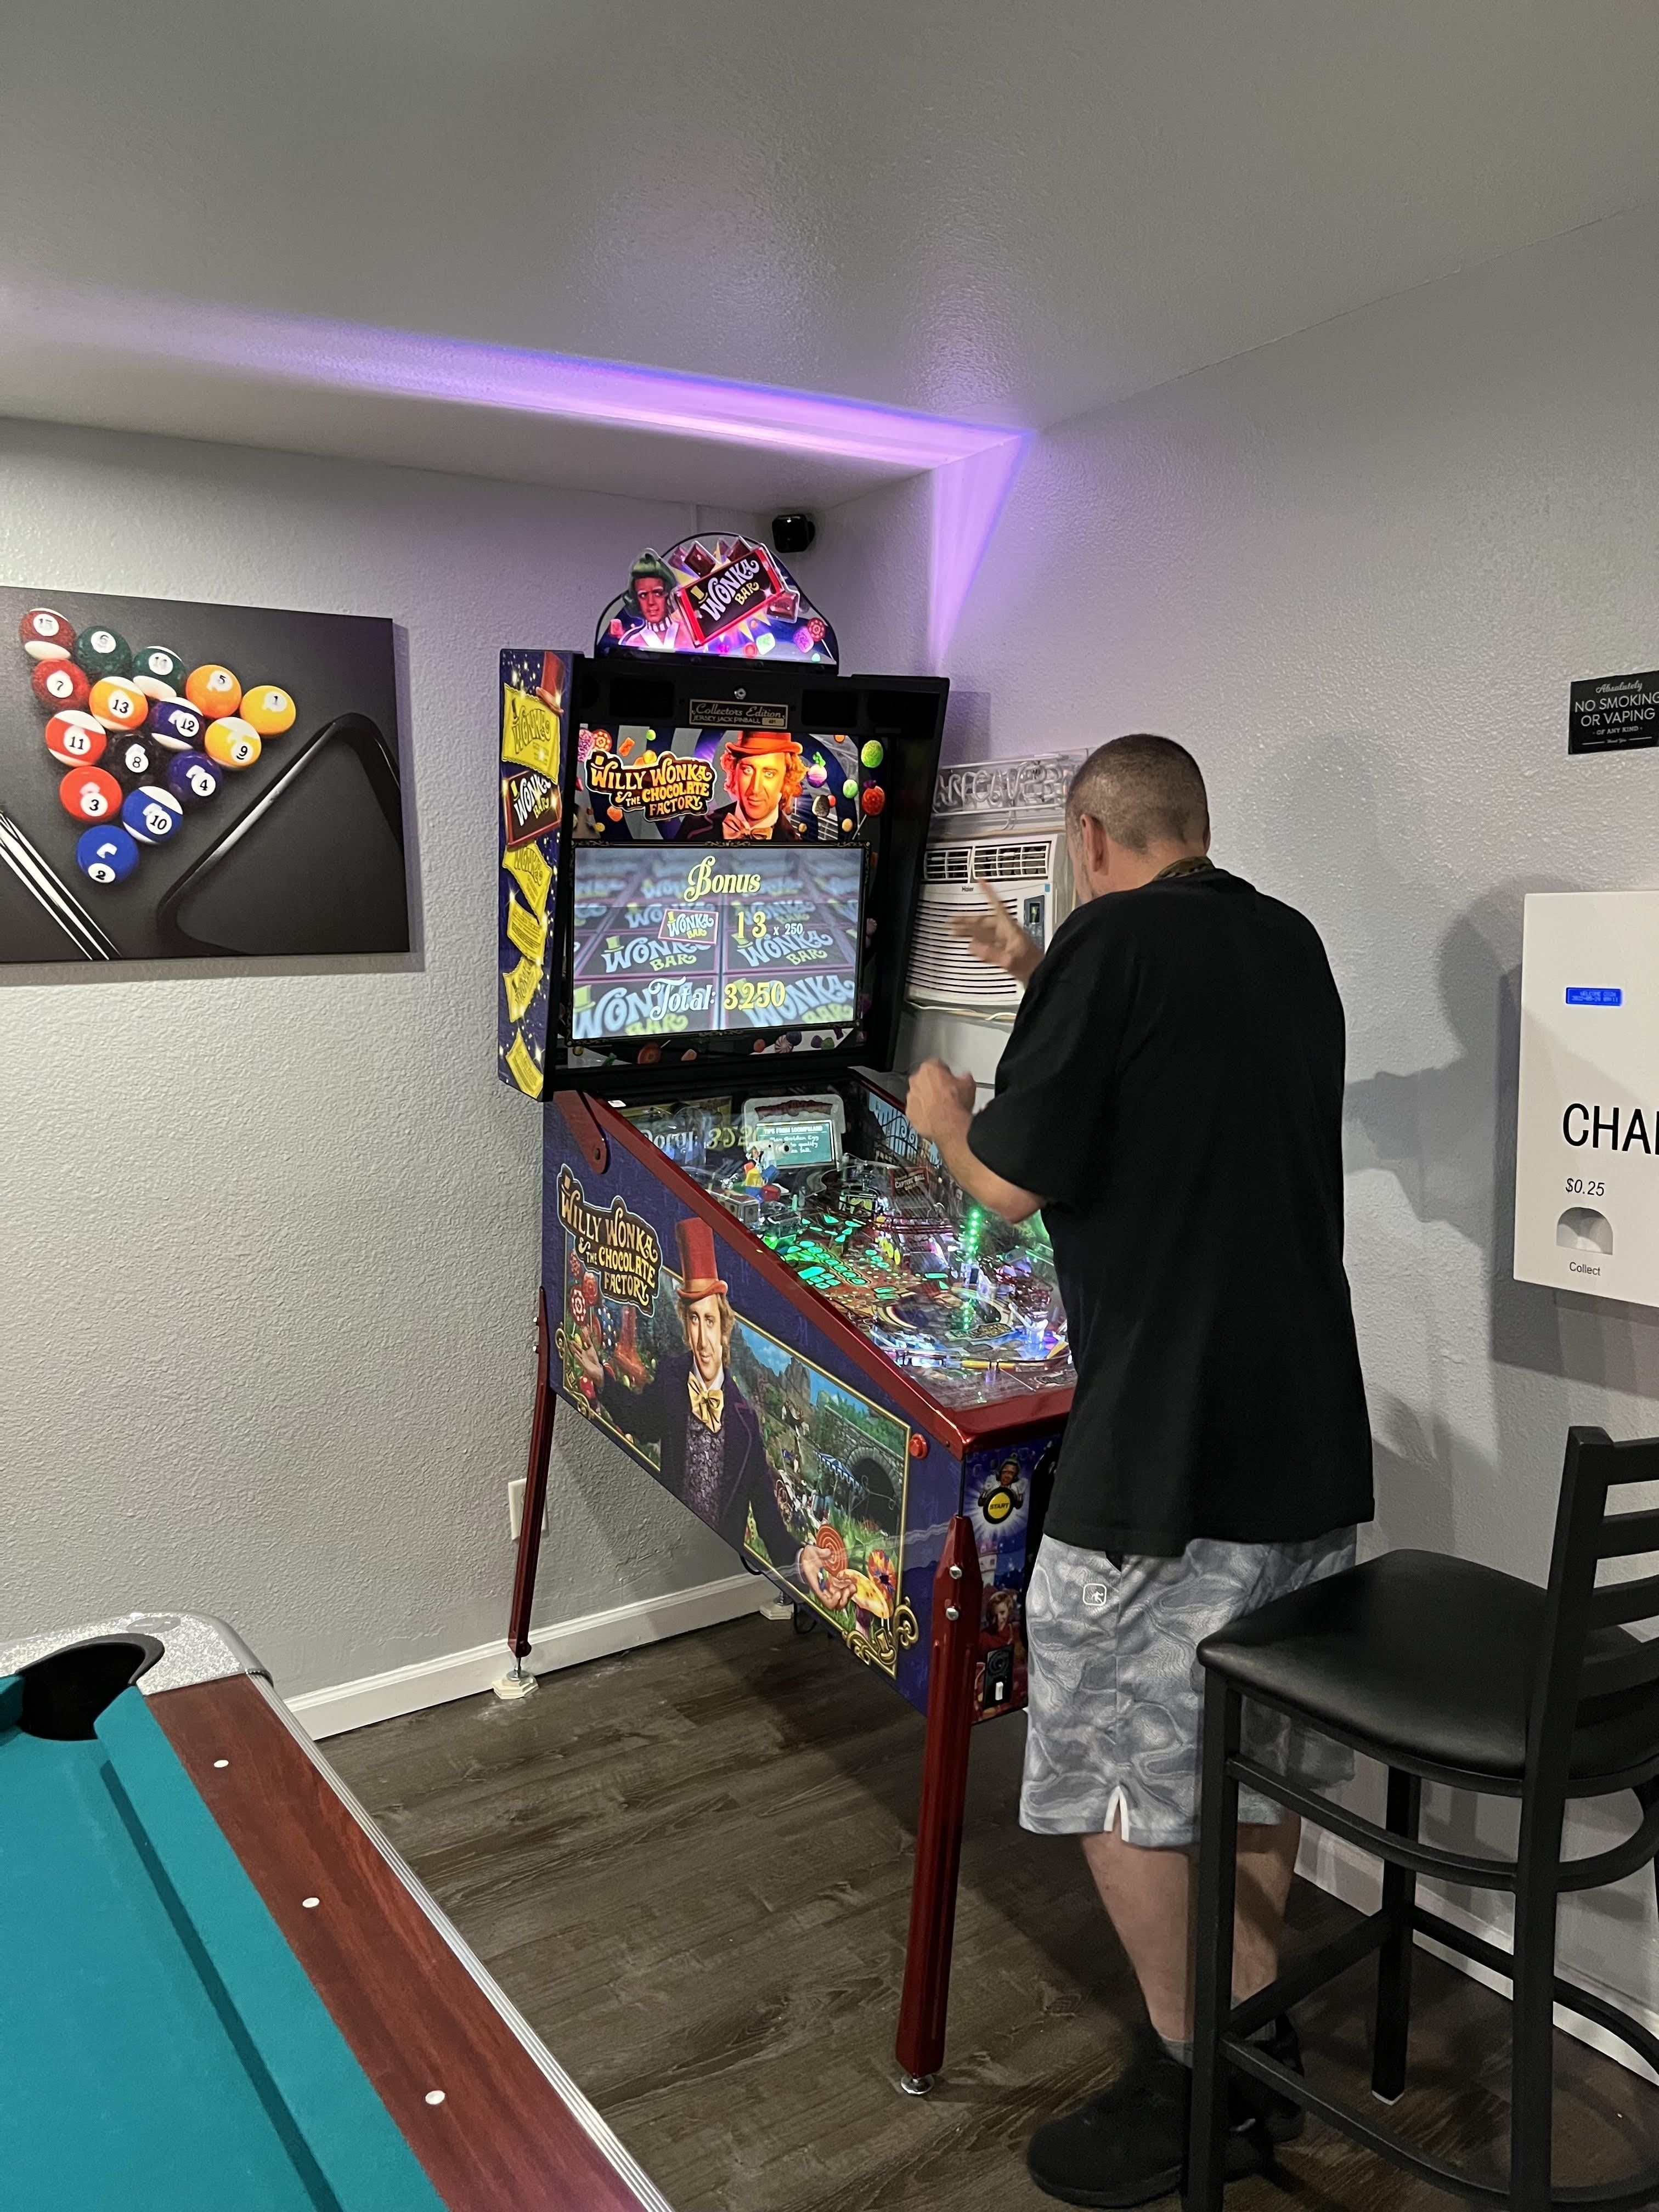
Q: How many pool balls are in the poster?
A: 15